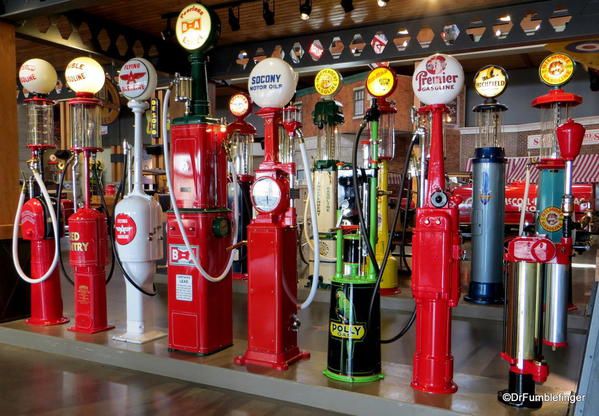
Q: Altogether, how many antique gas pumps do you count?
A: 13